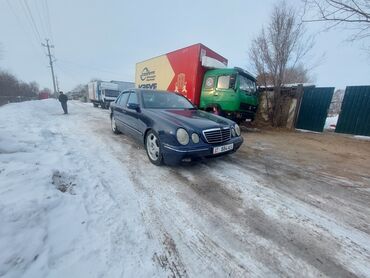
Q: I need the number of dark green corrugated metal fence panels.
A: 2